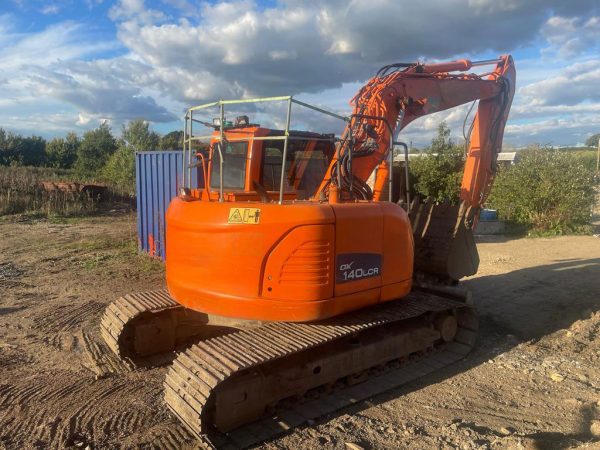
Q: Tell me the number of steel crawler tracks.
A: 2